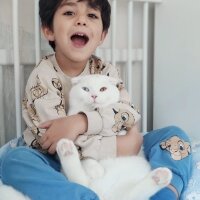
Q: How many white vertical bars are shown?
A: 5